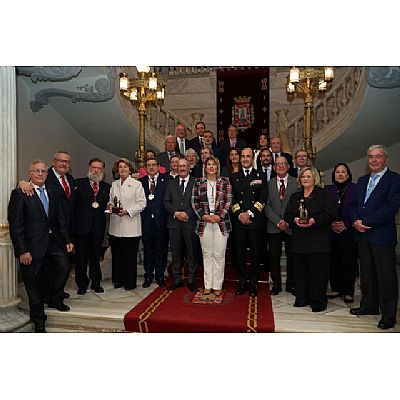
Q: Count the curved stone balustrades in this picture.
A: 2